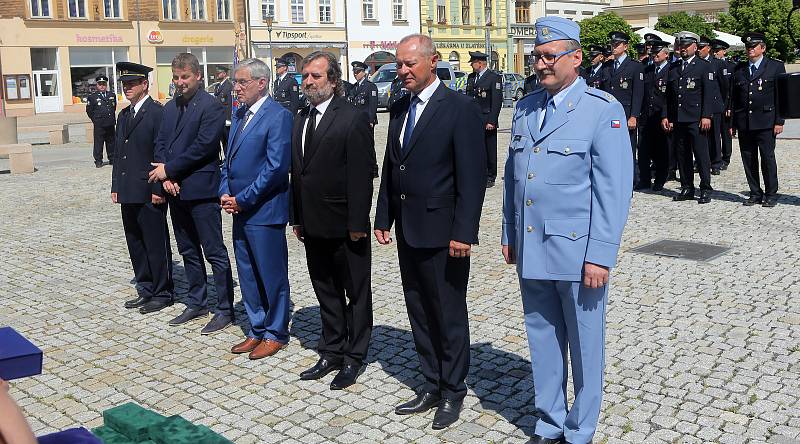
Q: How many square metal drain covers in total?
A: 1